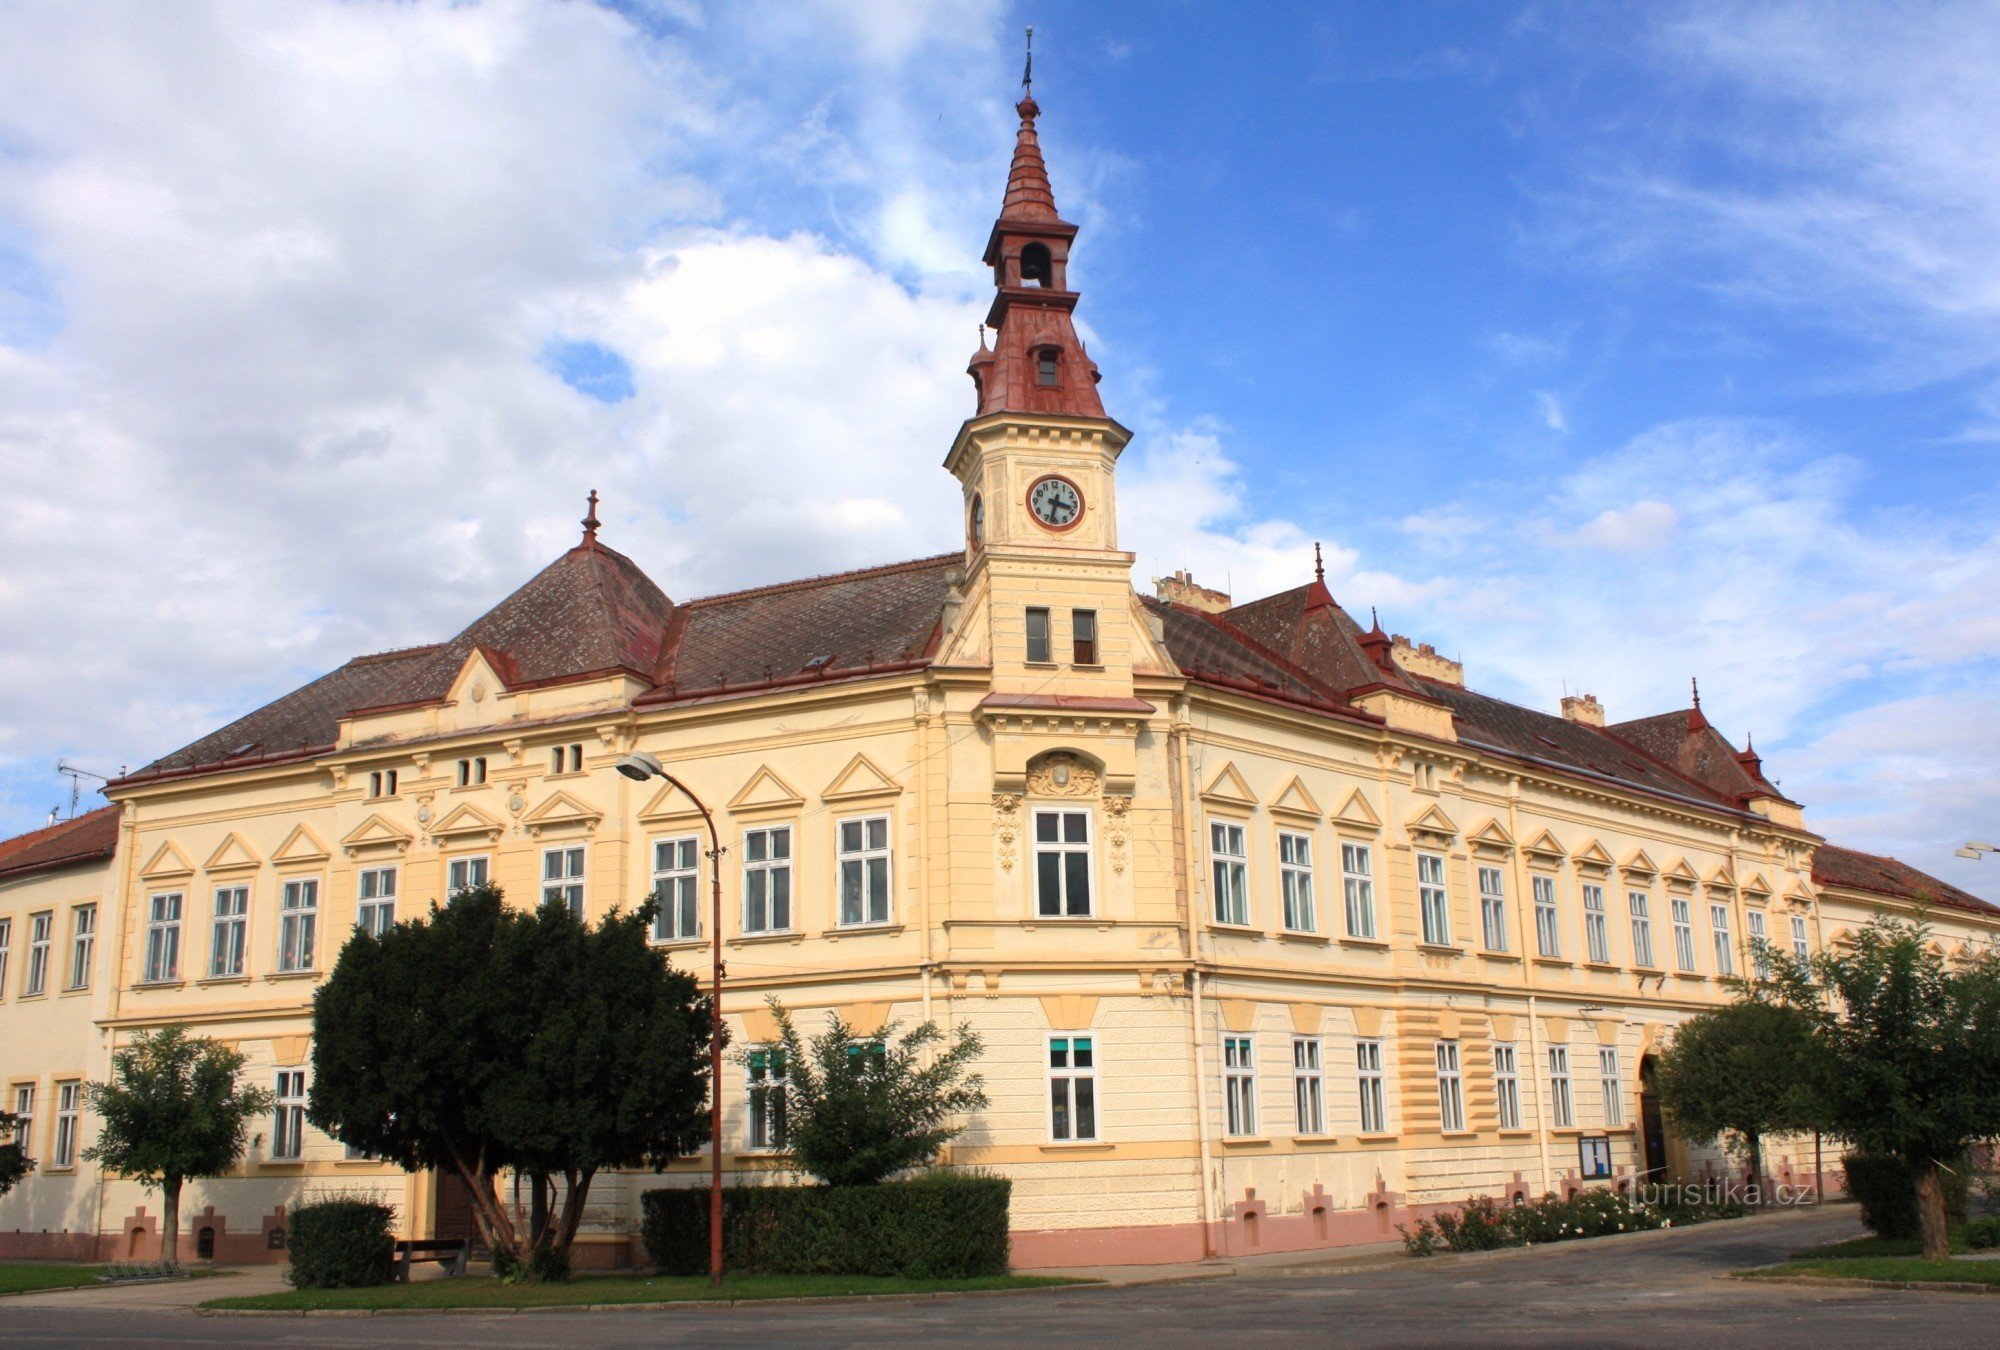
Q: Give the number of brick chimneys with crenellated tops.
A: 3